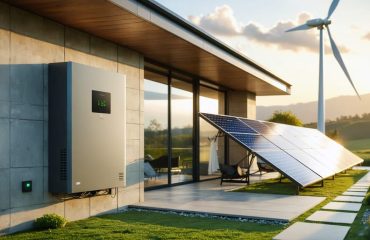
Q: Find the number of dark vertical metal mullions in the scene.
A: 3